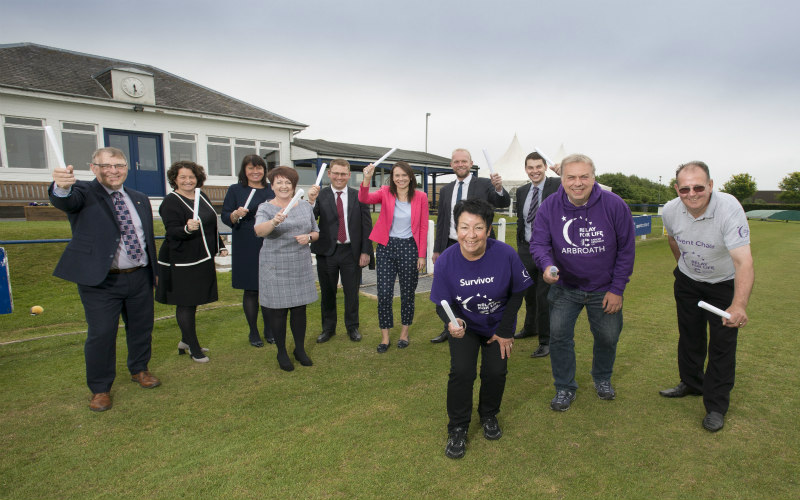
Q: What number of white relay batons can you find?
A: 11